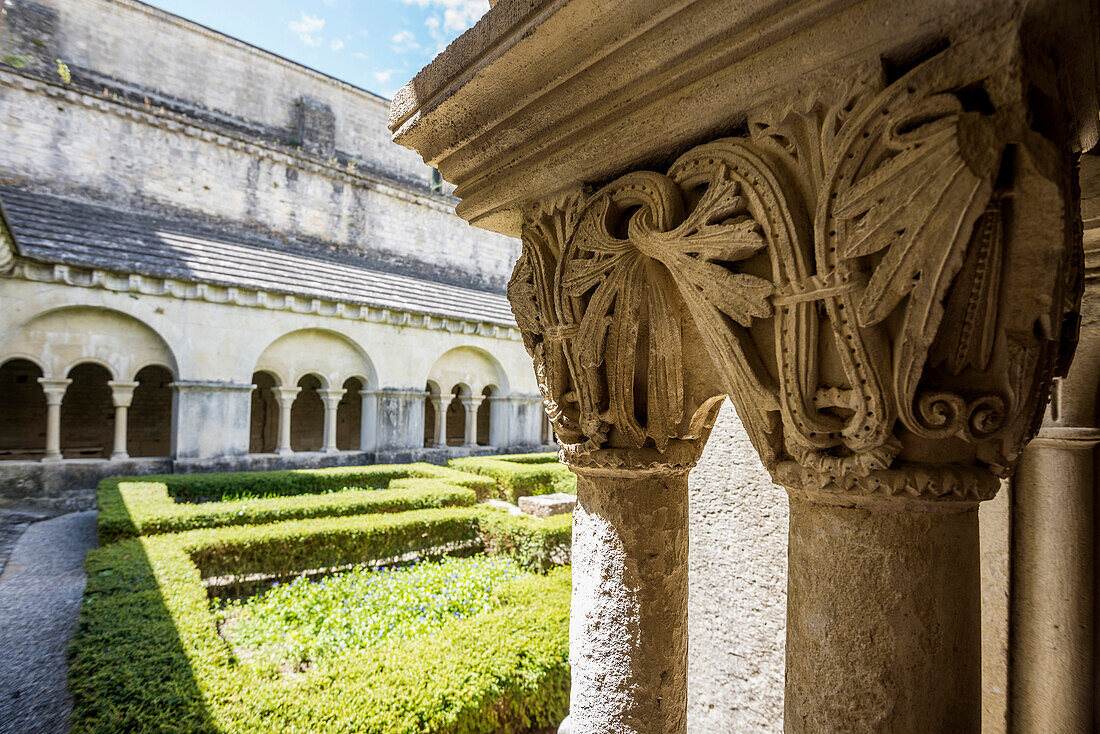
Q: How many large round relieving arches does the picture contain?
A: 3